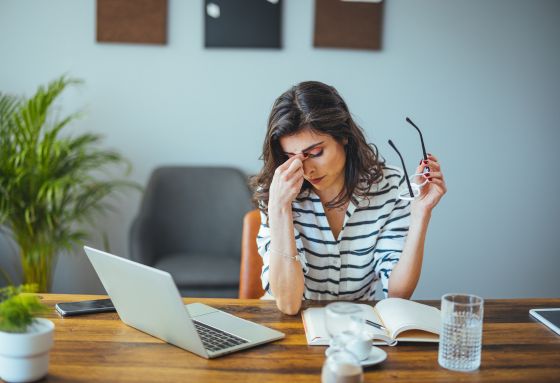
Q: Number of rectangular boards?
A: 3